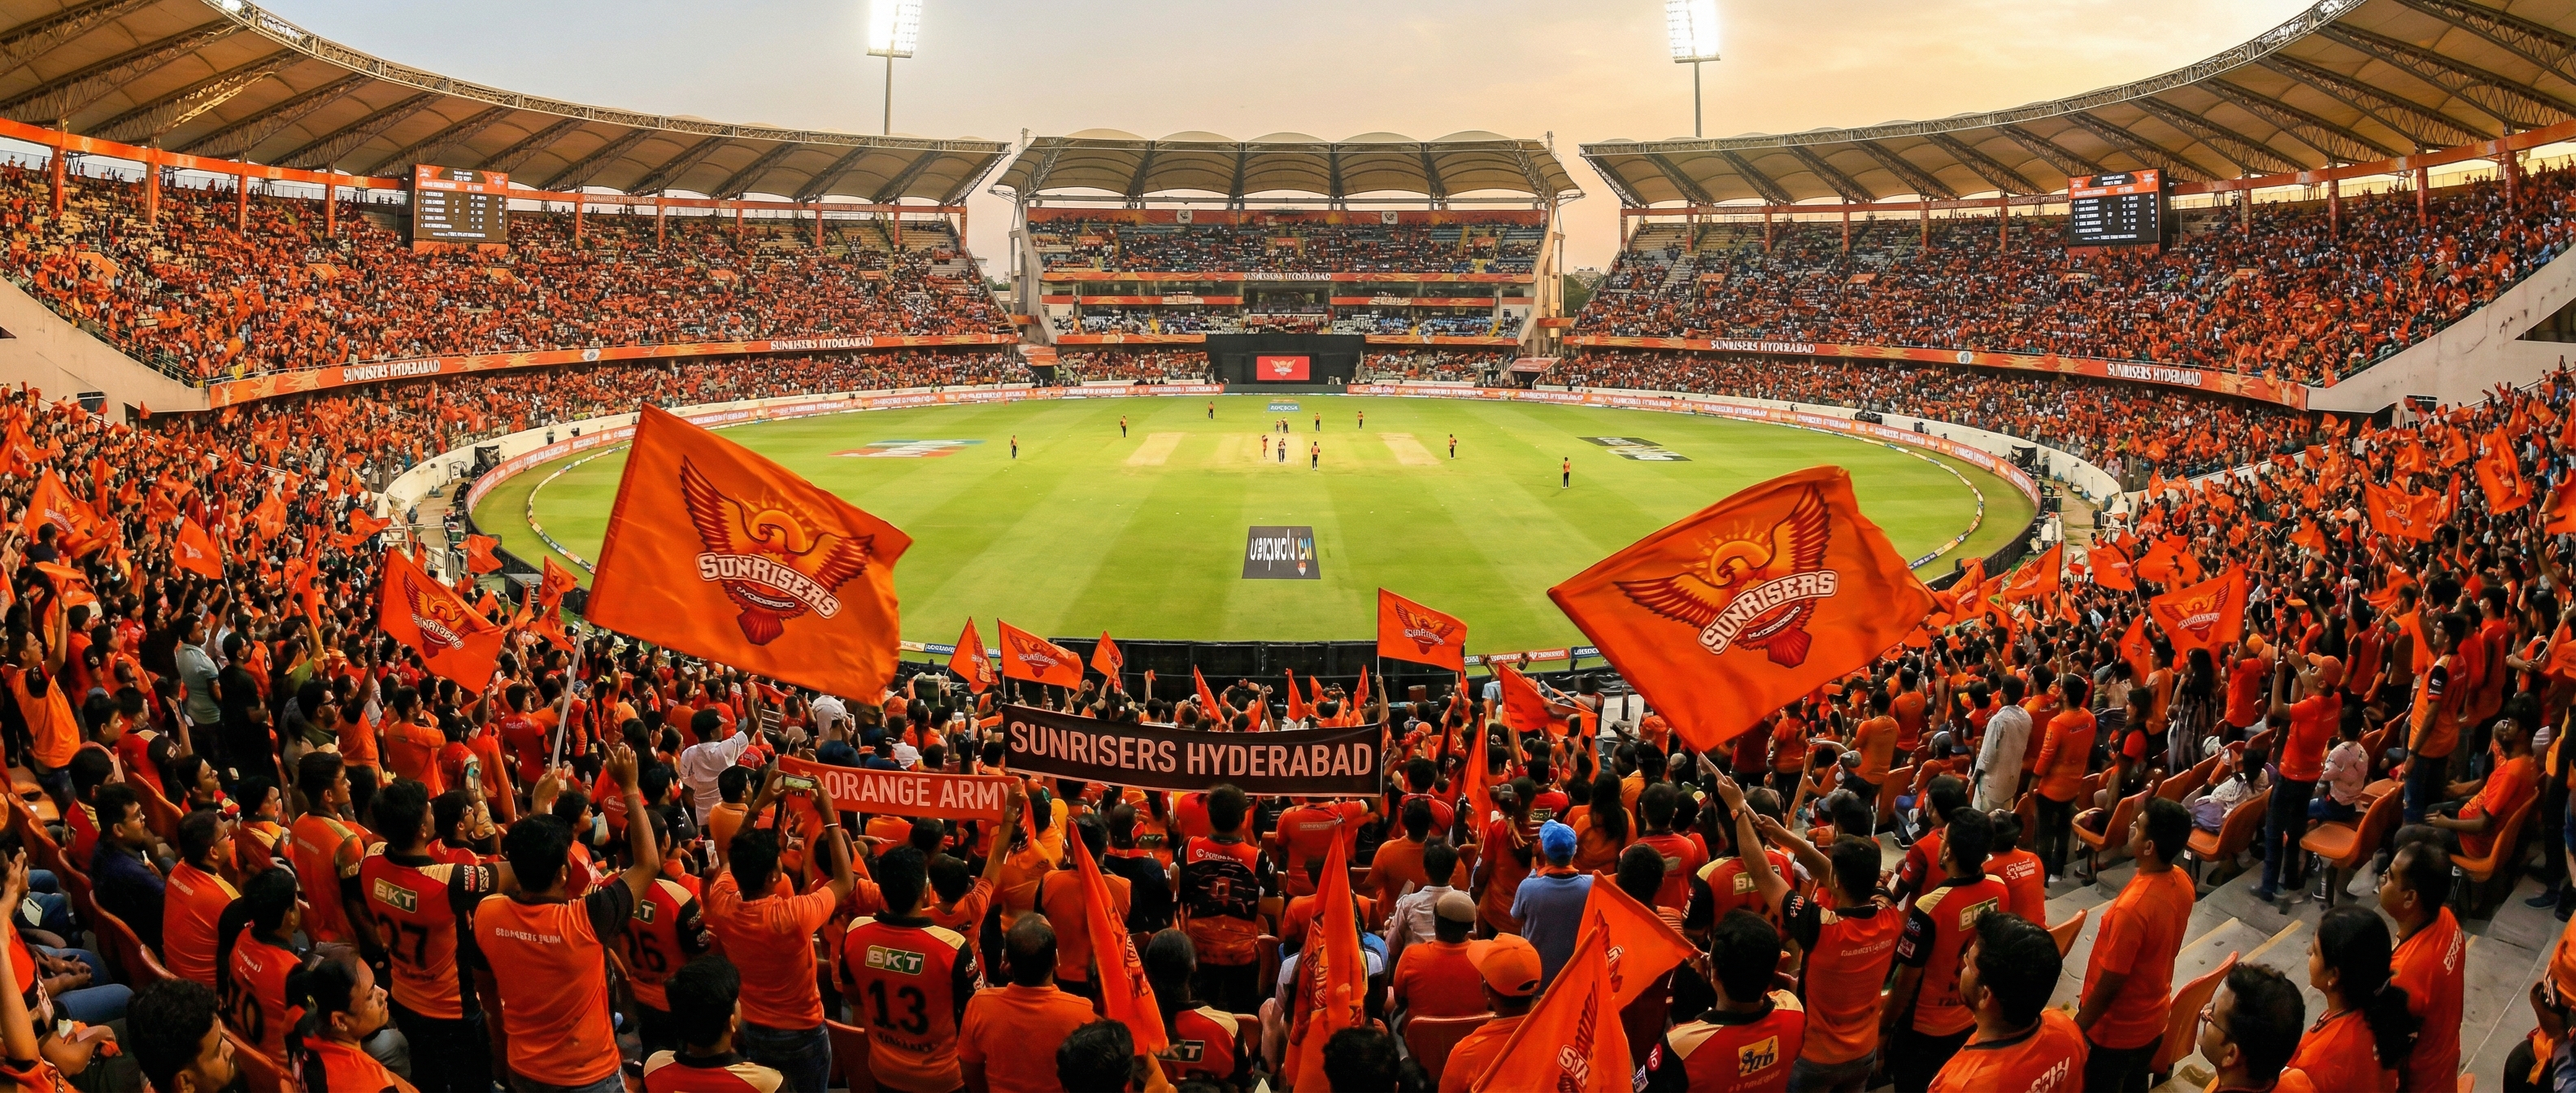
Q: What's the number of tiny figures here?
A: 12